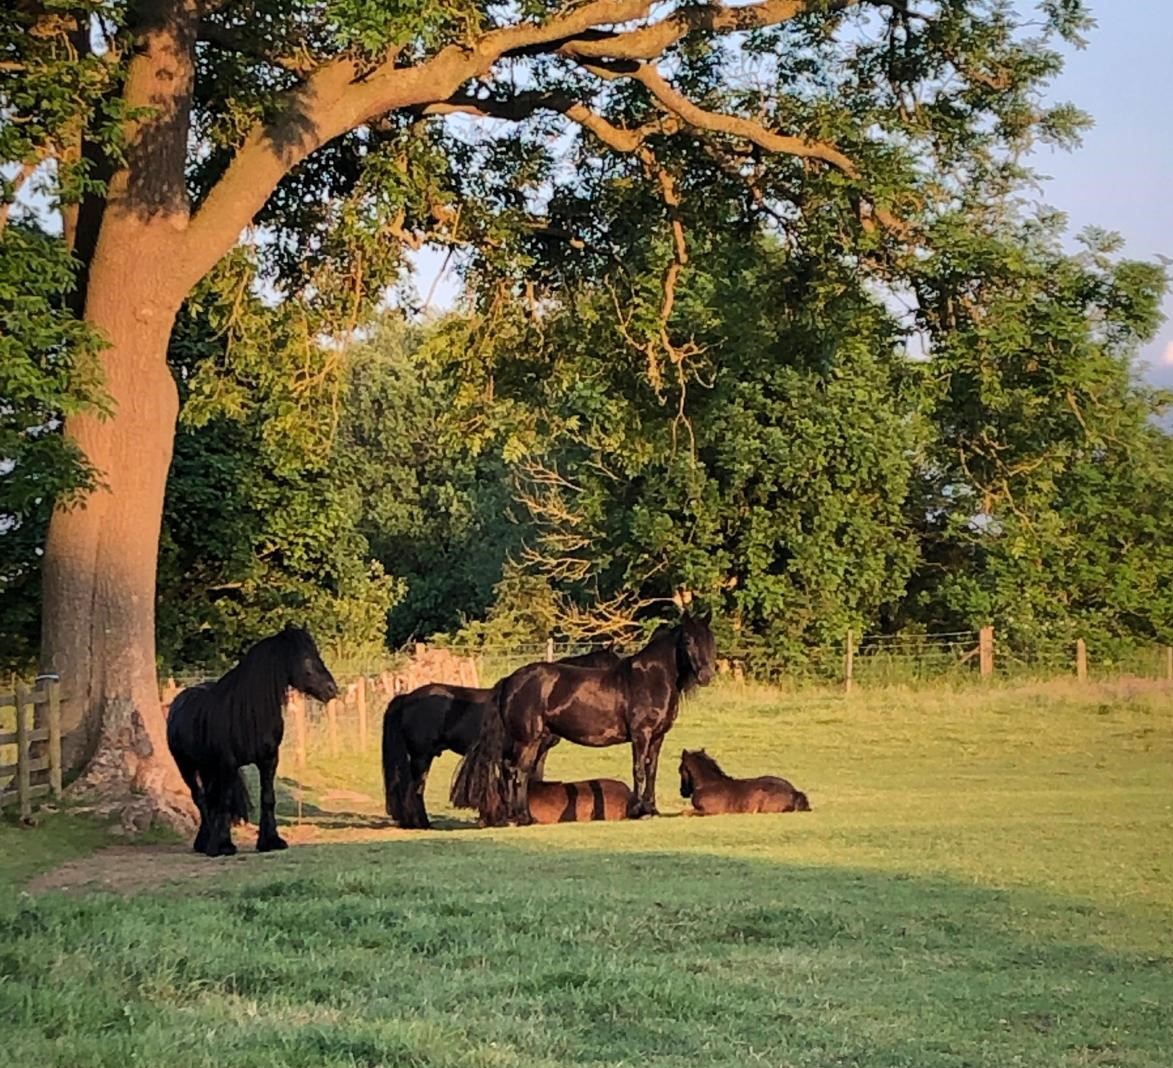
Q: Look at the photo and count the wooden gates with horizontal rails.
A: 1